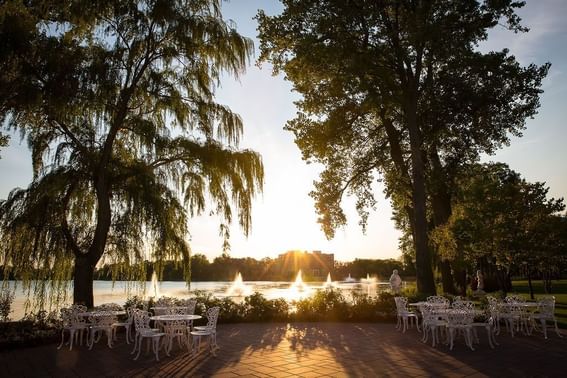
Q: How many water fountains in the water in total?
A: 6